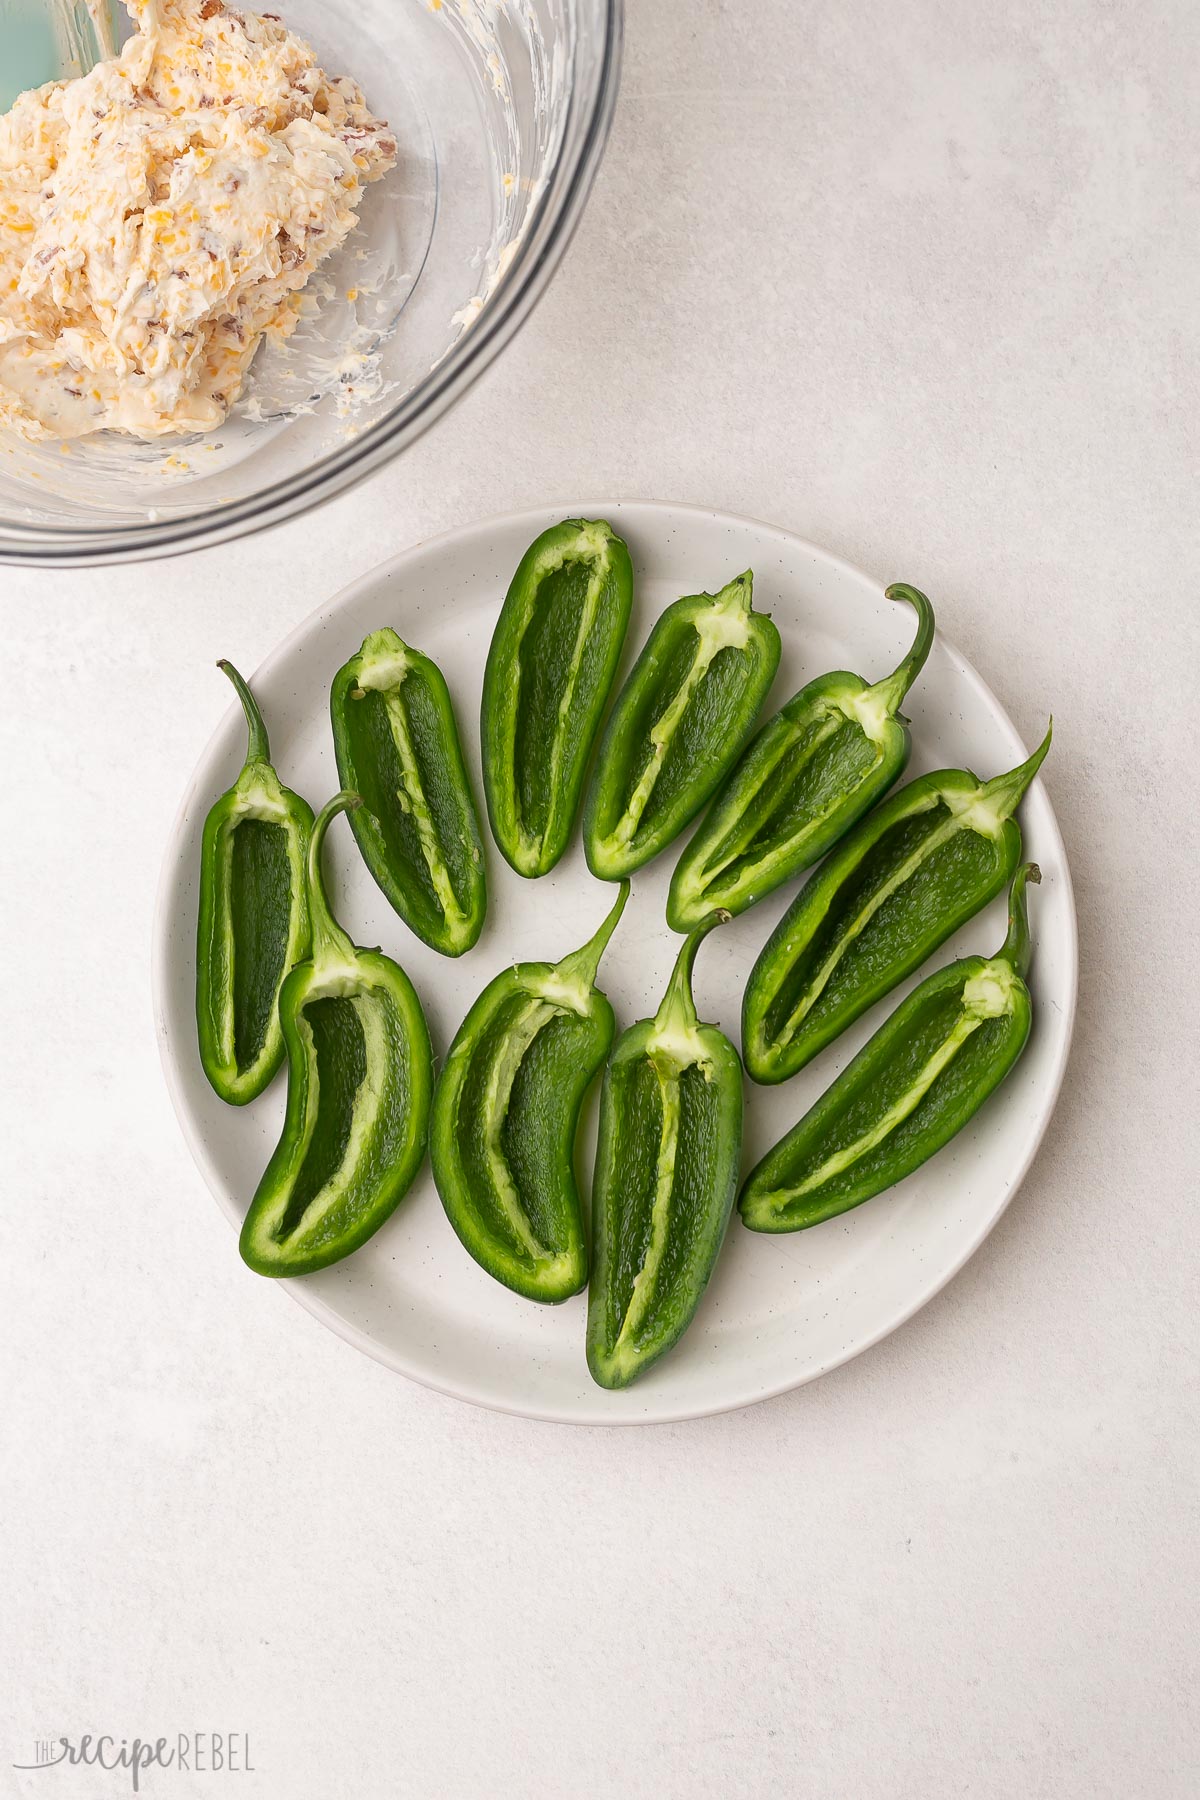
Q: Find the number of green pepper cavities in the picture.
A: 10